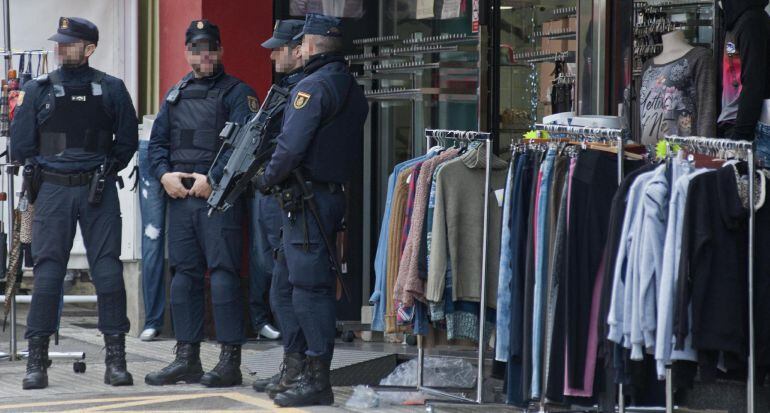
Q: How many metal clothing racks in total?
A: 3